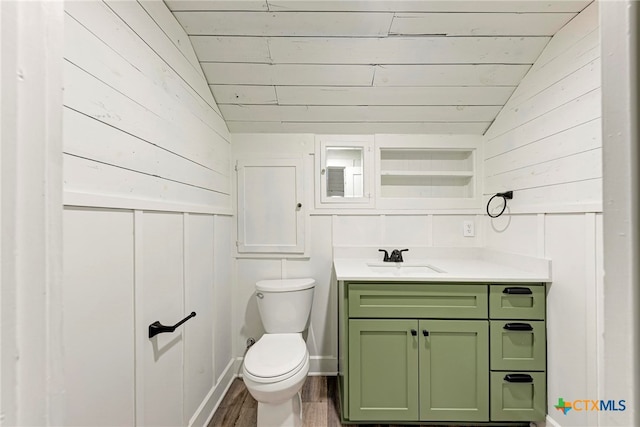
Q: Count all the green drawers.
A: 3